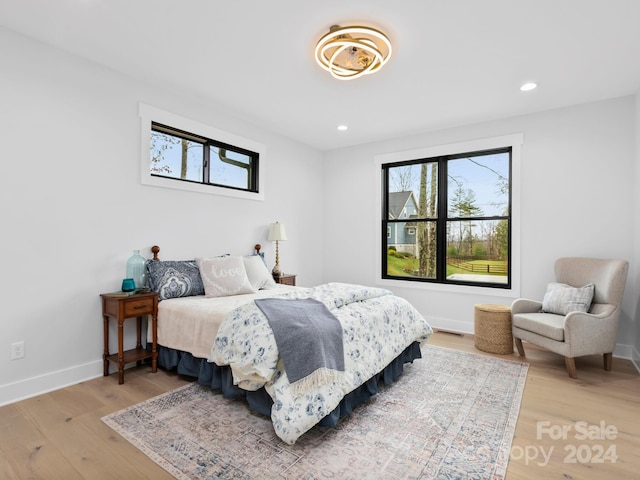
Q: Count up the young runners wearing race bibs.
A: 0